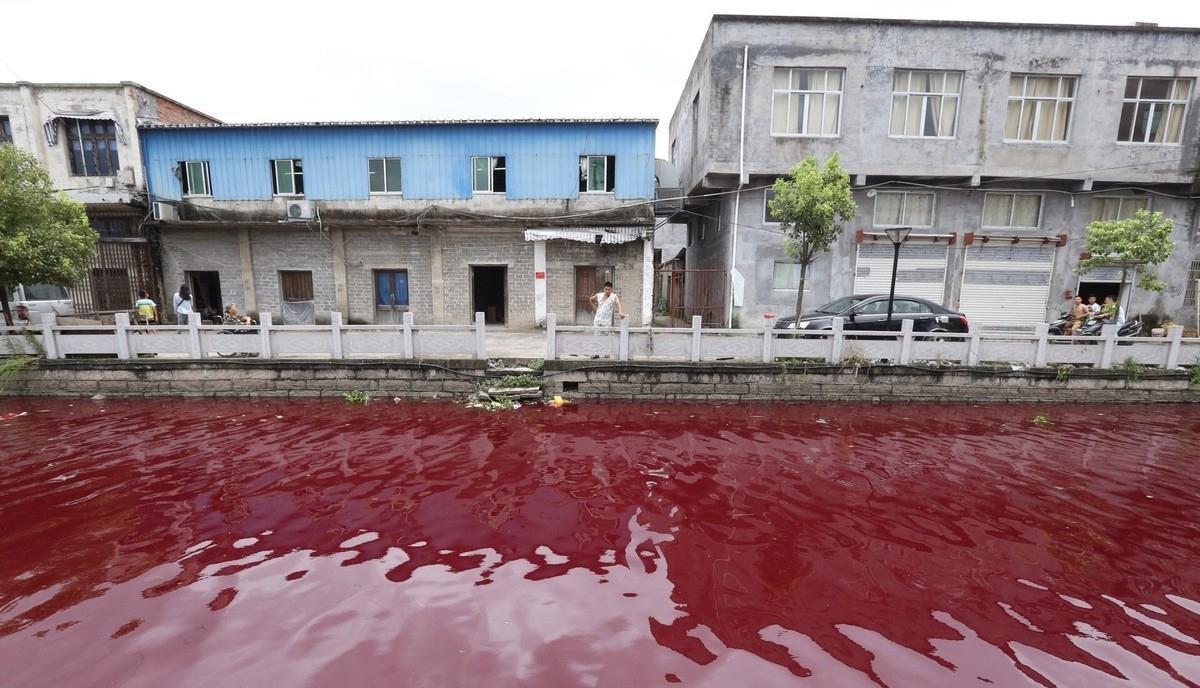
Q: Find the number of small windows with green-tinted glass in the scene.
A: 5